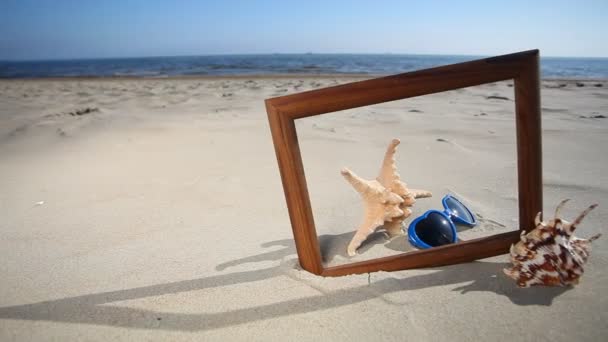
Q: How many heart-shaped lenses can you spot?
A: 2